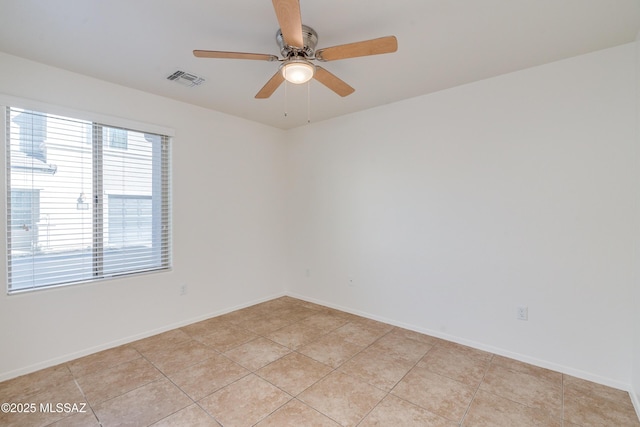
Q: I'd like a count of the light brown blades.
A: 5